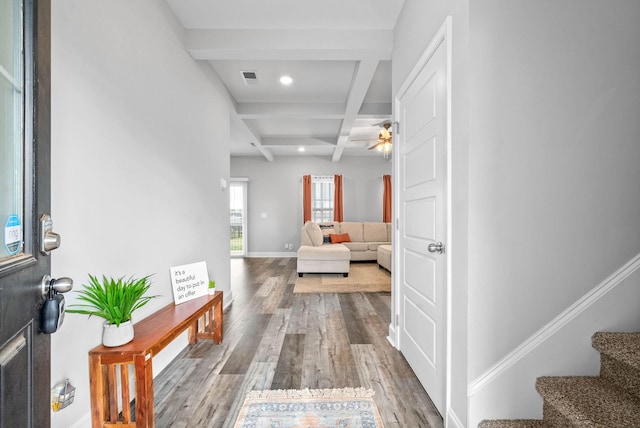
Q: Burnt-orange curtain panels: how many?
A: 3